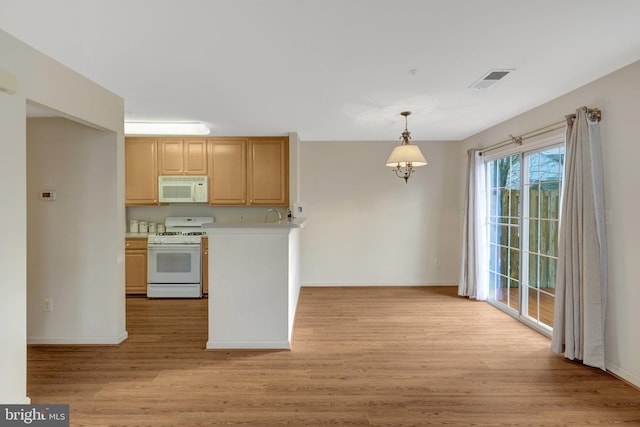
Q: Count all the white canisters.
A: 4